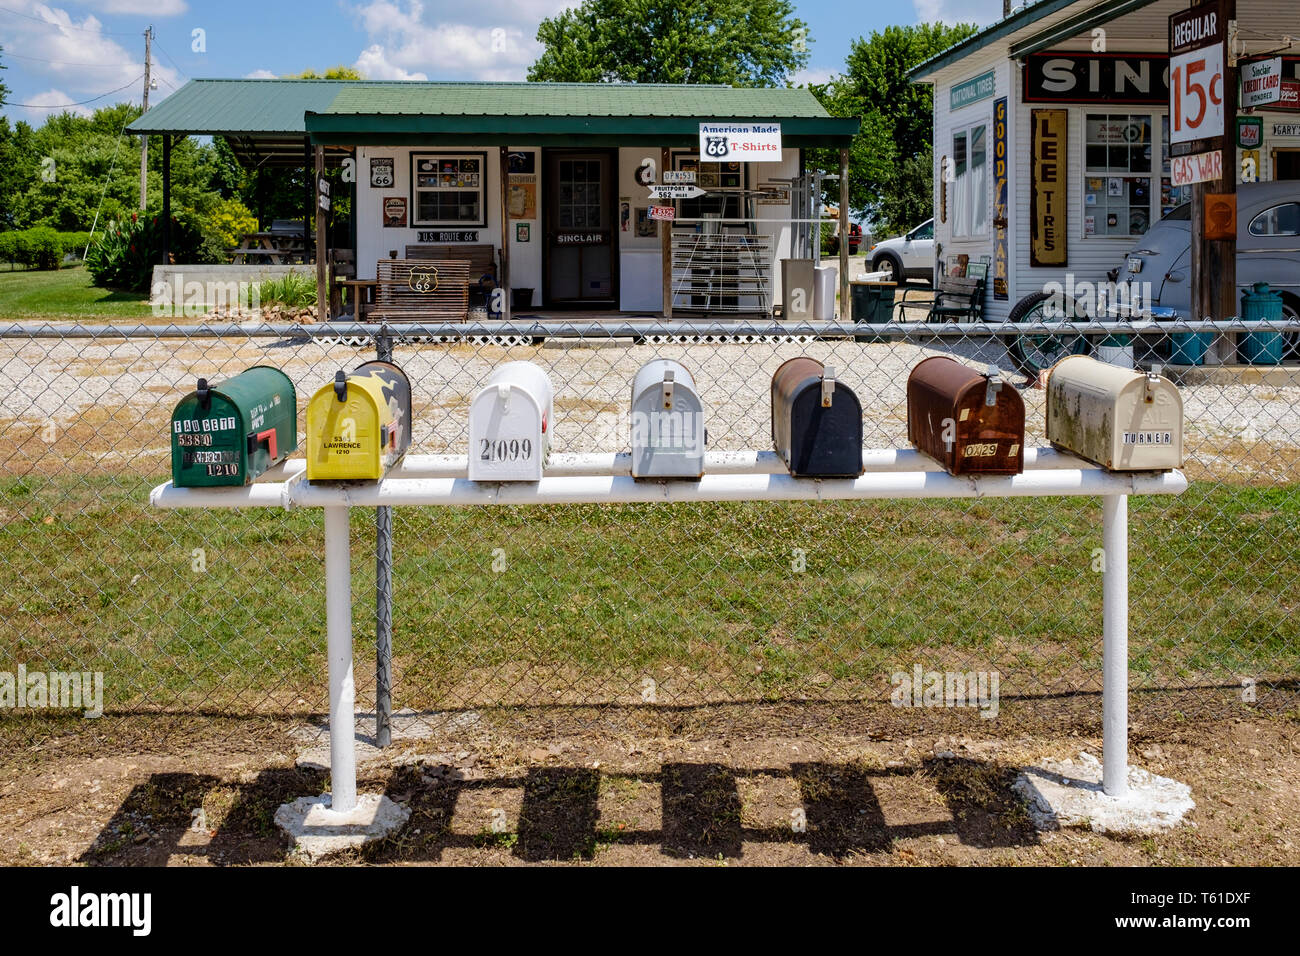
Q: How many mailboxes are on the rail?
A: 7